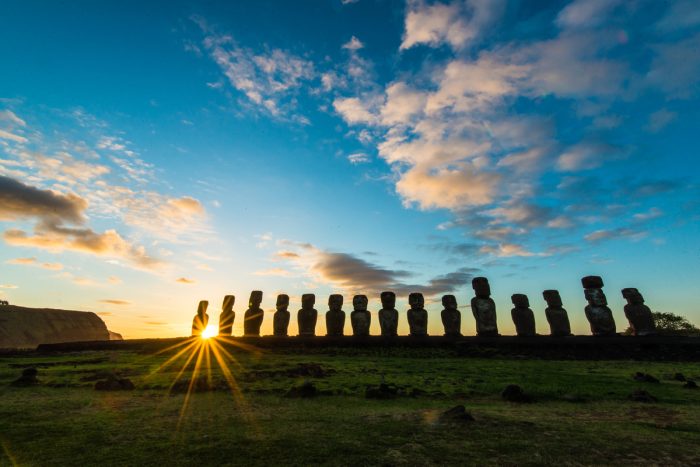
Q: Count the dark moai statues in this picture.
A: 15